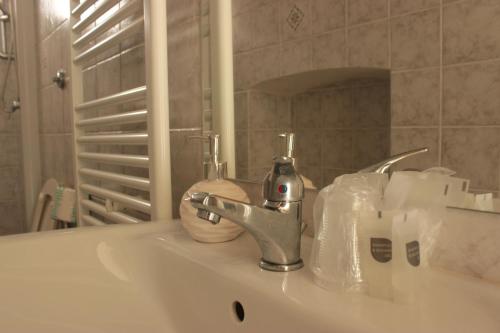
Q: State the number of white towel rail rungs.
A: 12